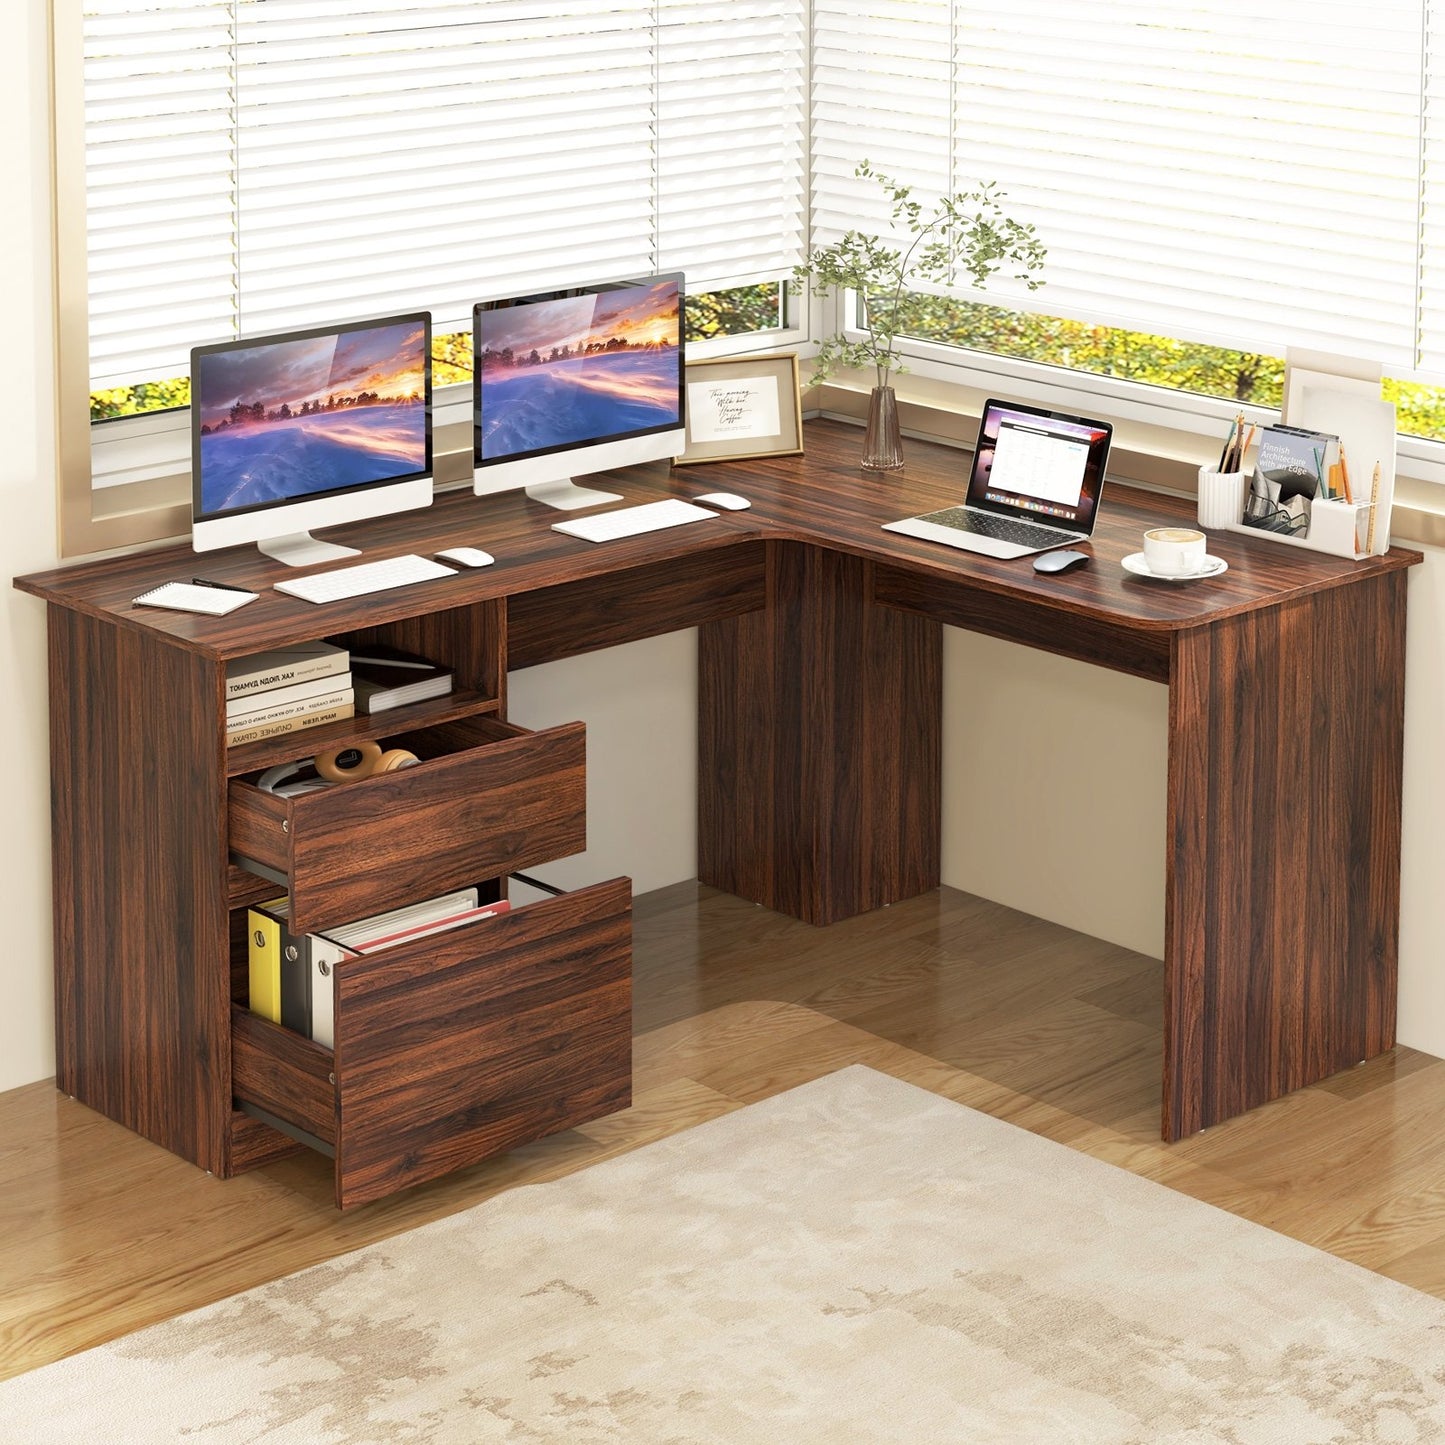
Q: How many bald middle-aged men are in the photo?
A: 0